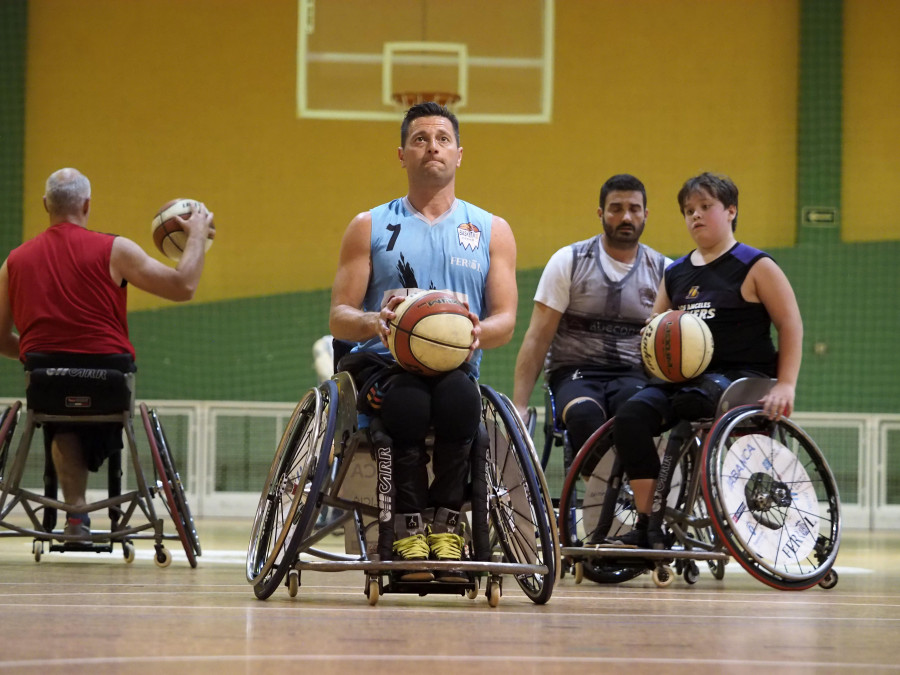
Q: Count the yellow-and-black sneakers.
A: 2